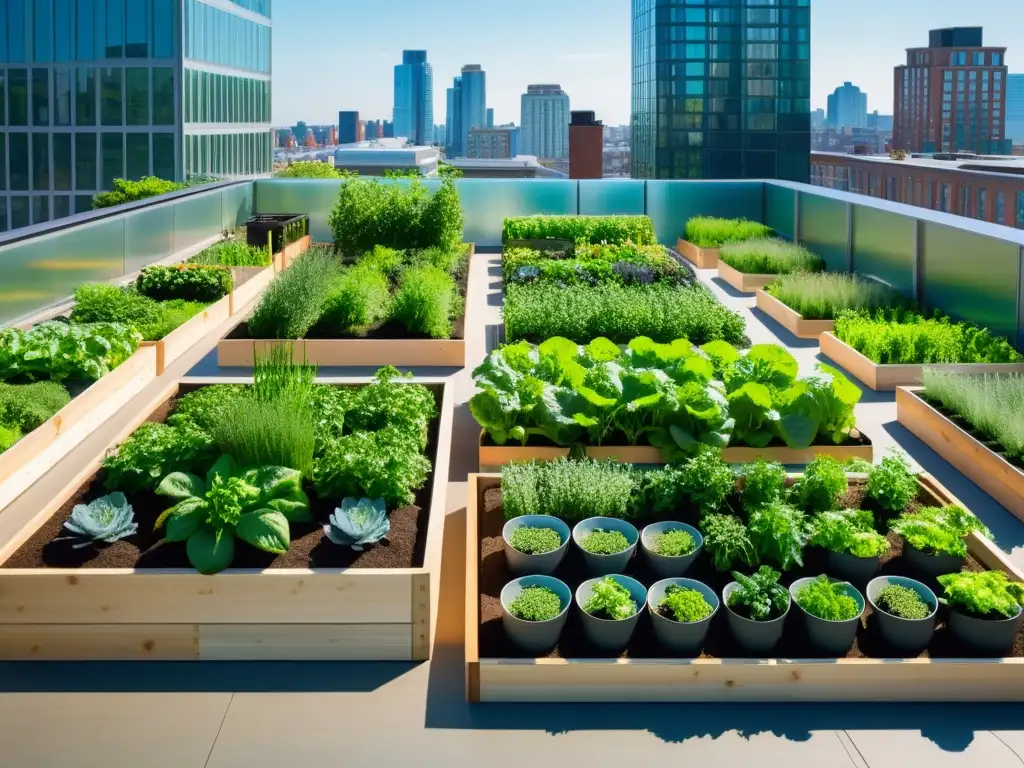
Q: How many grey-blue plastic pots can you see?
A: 12